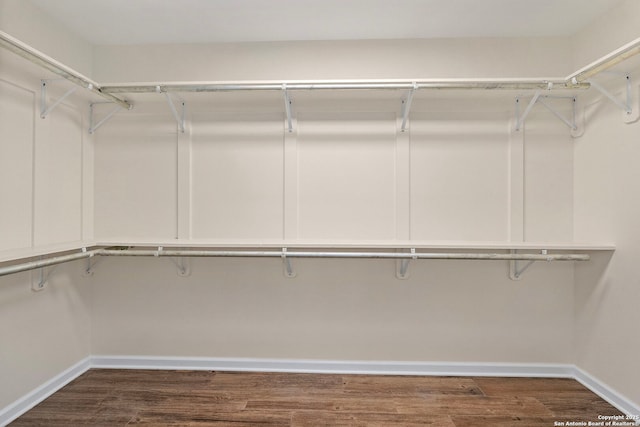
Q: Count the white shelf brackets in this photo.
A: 14